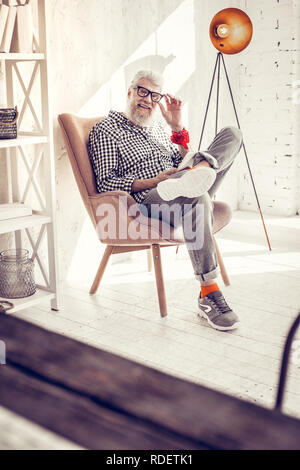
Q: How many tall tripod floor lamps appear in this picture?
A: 1